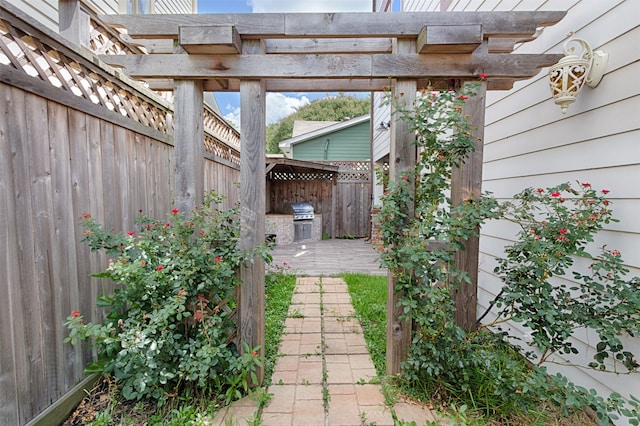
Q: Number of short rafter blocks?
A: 2